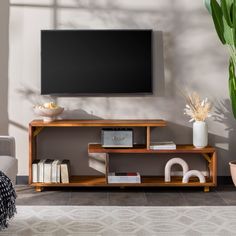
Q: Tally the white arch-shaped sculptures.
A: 2